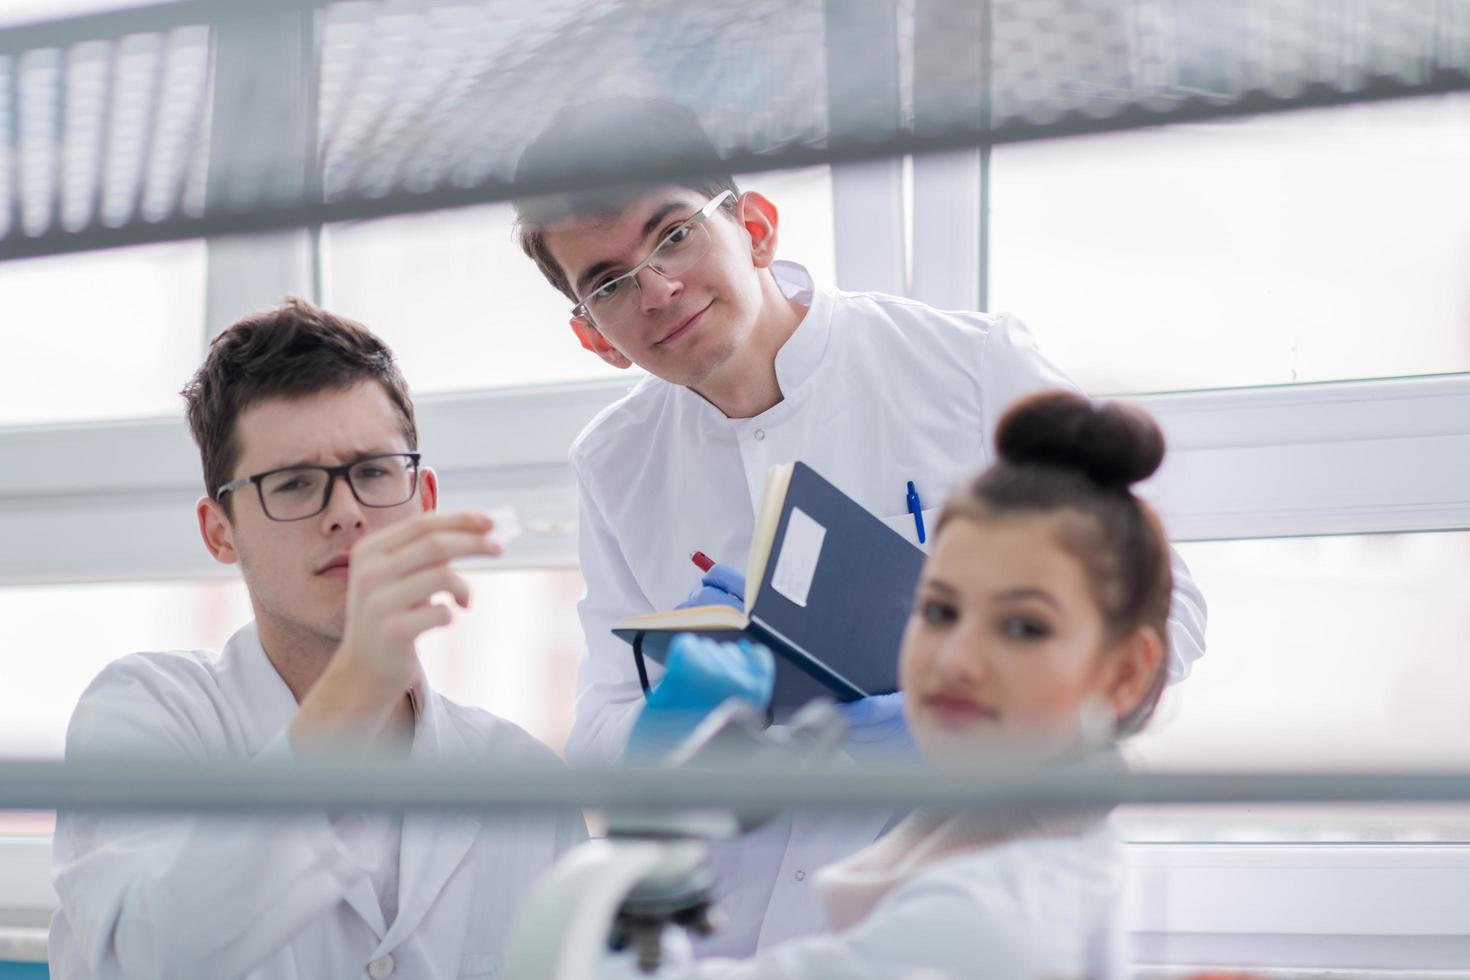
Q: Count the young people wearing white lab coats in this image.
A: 3